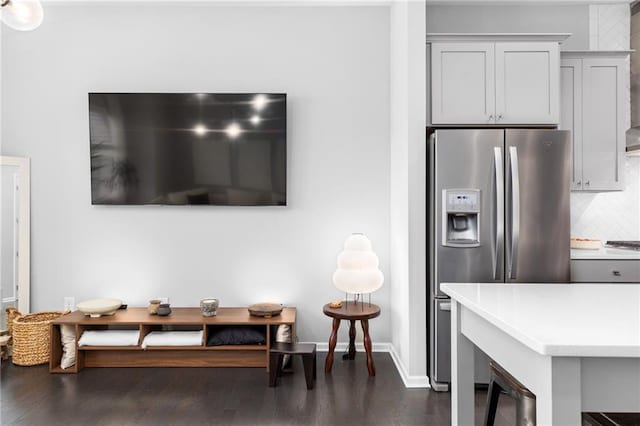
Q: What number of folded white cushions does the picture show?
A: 2